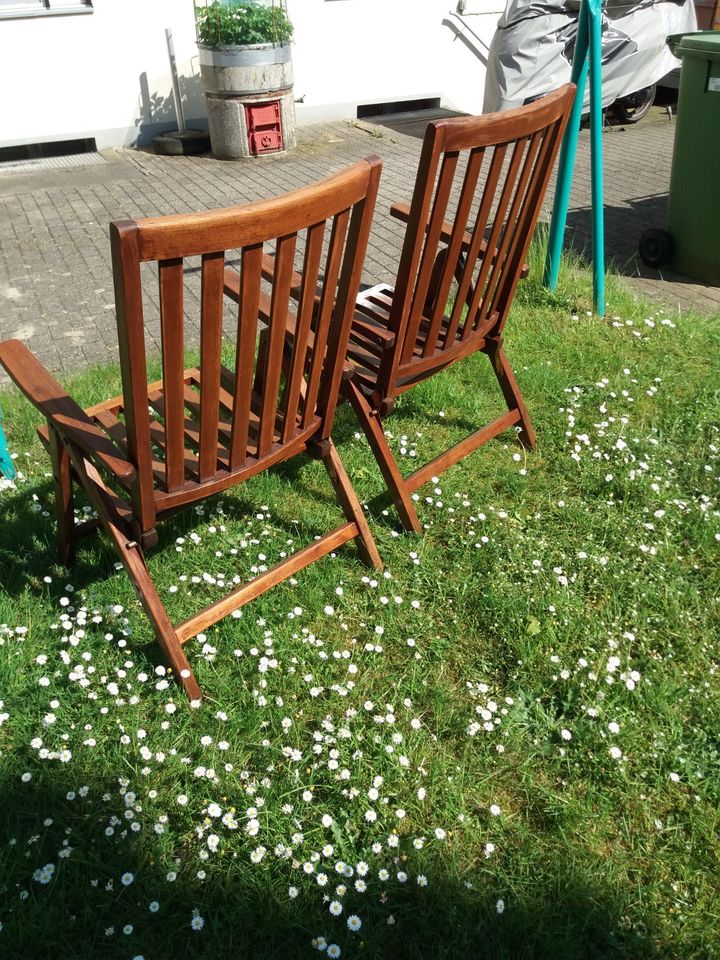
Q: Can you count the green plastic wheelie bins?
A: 1